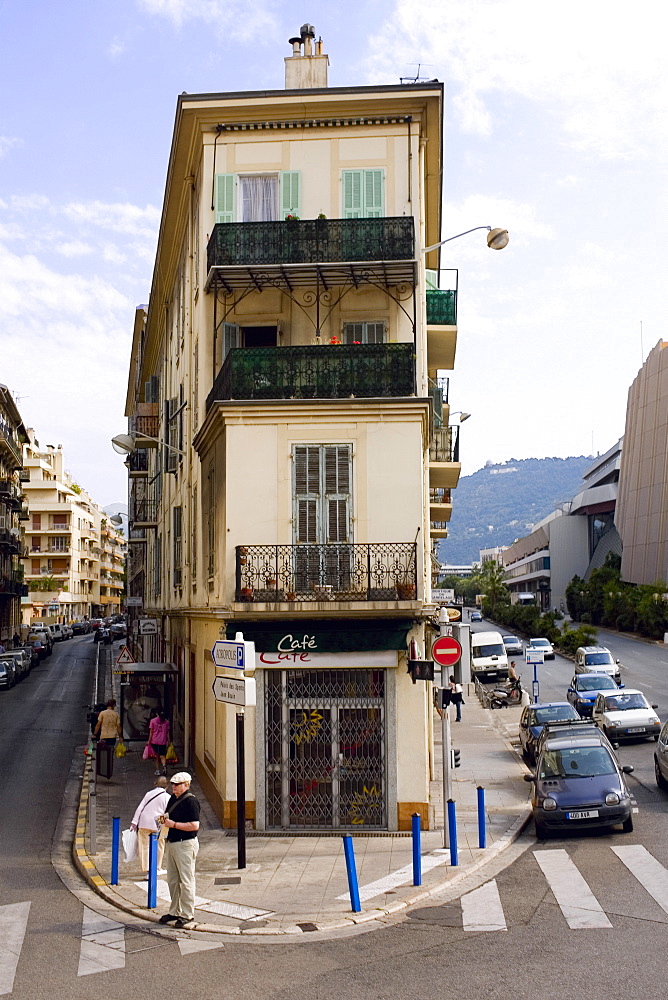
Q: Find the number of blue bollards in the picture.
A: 6